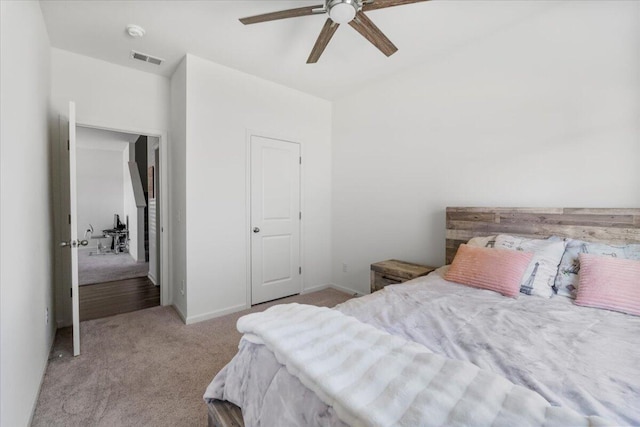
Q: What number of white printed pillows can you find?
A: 2